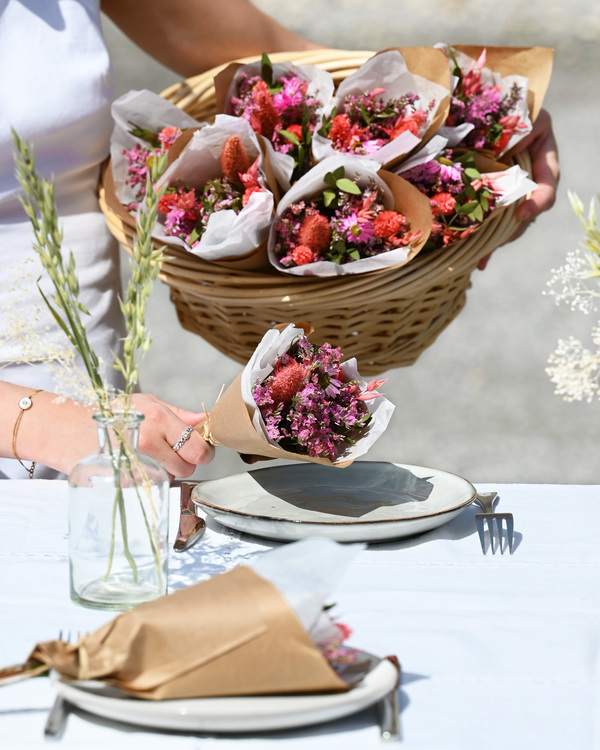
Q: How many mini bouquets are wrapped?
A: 9